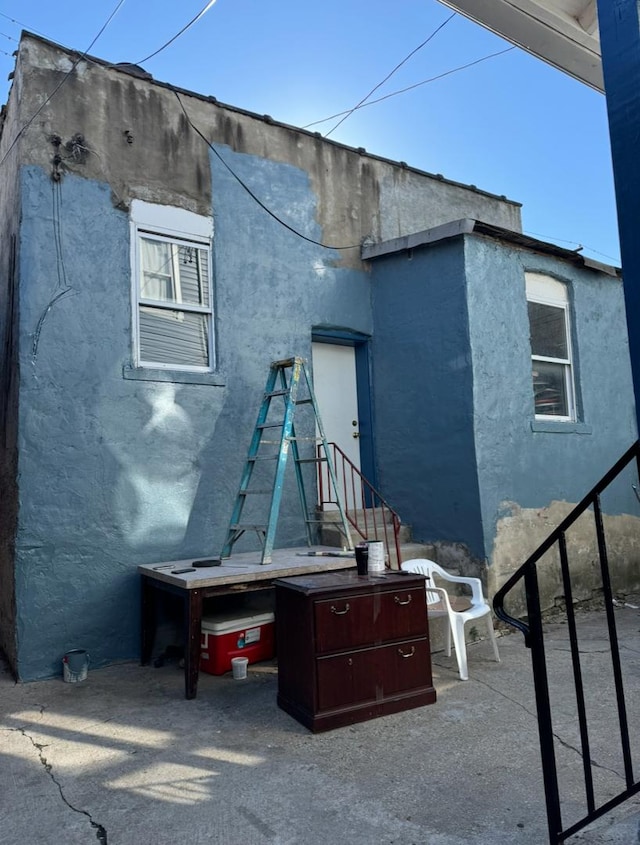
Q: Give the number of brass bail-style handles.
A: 3